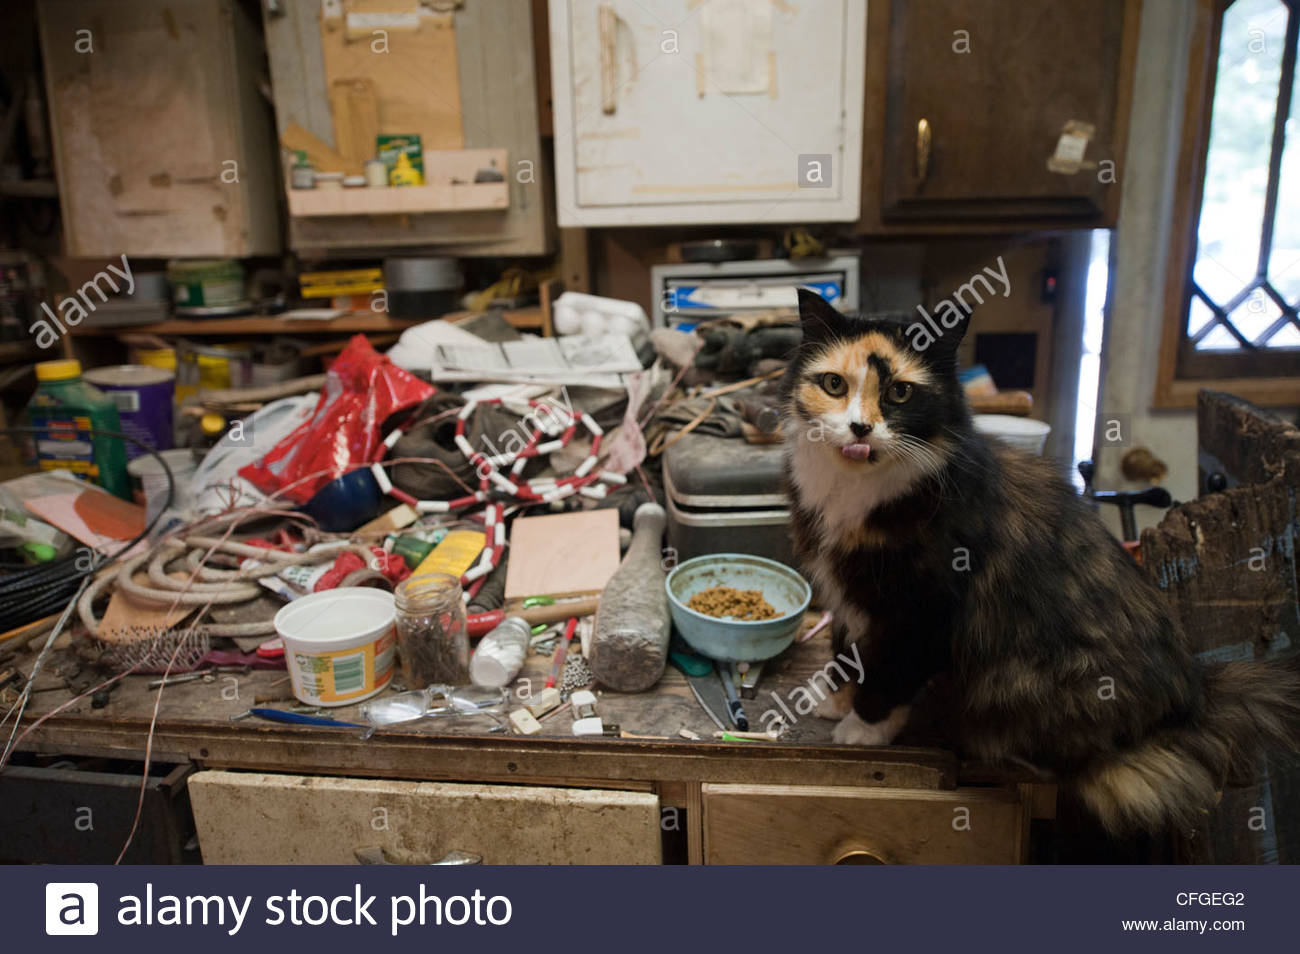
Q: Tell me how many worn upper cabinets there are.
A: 4